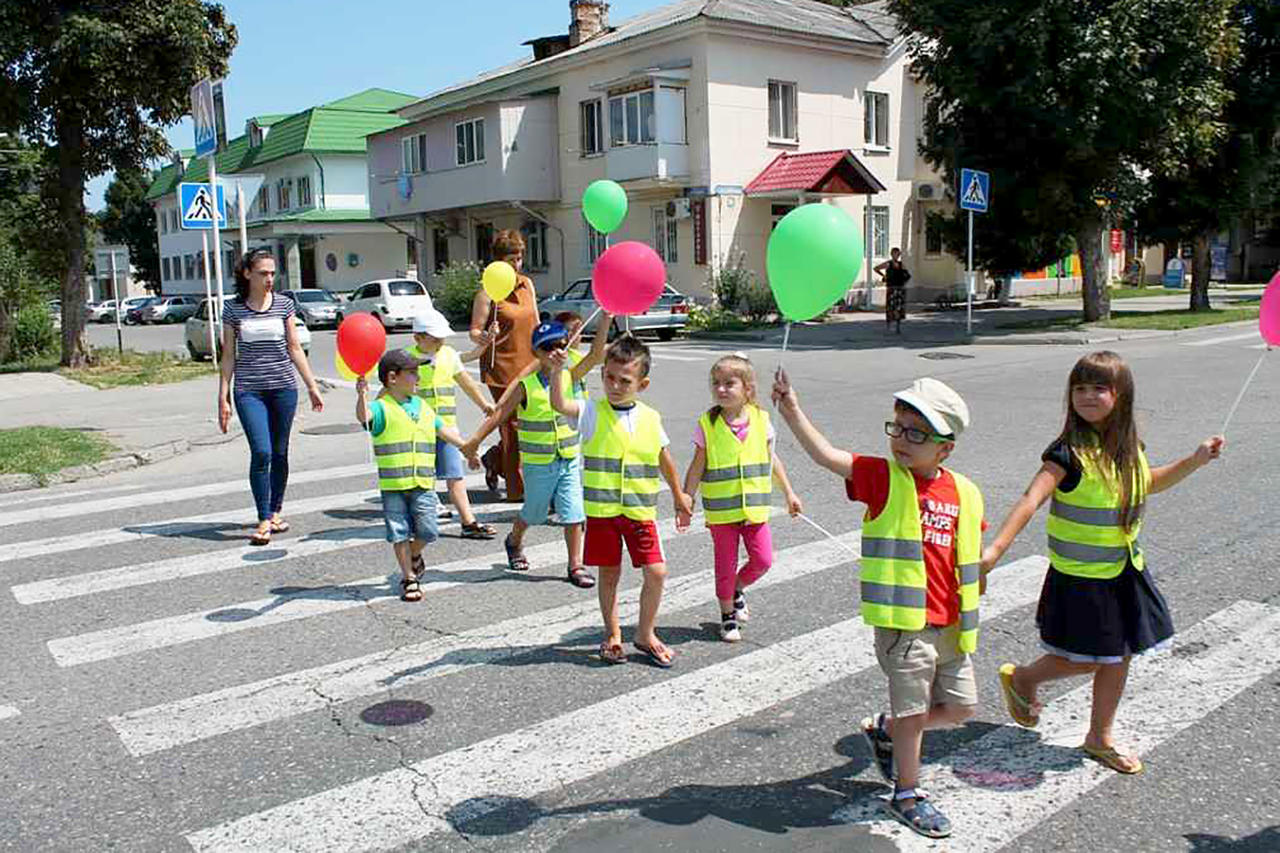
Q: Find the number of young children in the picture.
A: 8